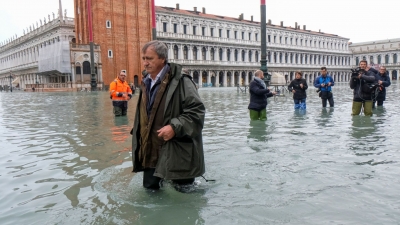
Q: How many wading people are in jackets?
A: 7